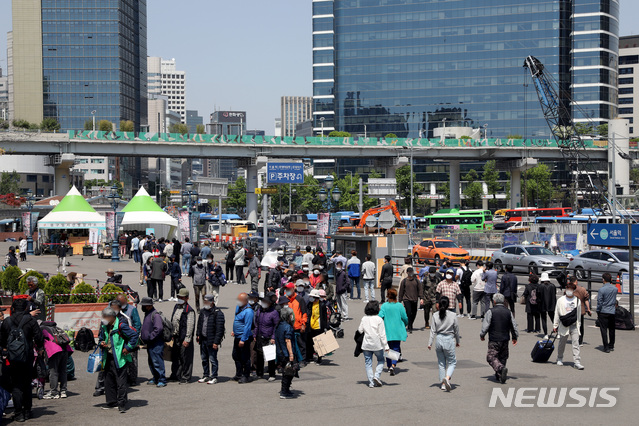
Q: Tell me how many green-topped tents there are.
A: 2